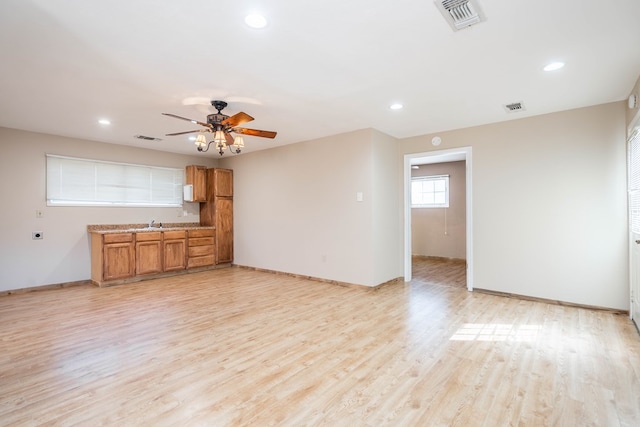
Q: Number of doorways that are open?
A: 1